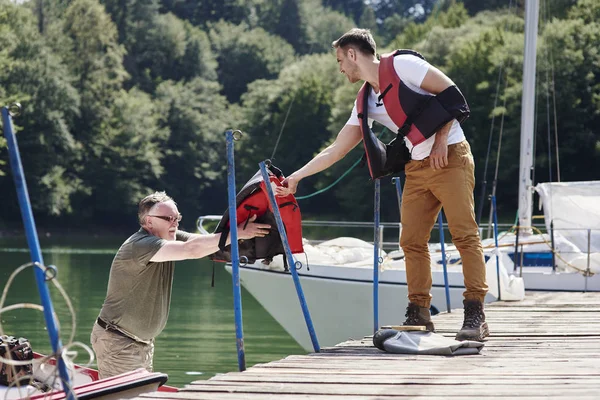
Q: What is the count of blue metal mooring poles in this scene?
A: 7